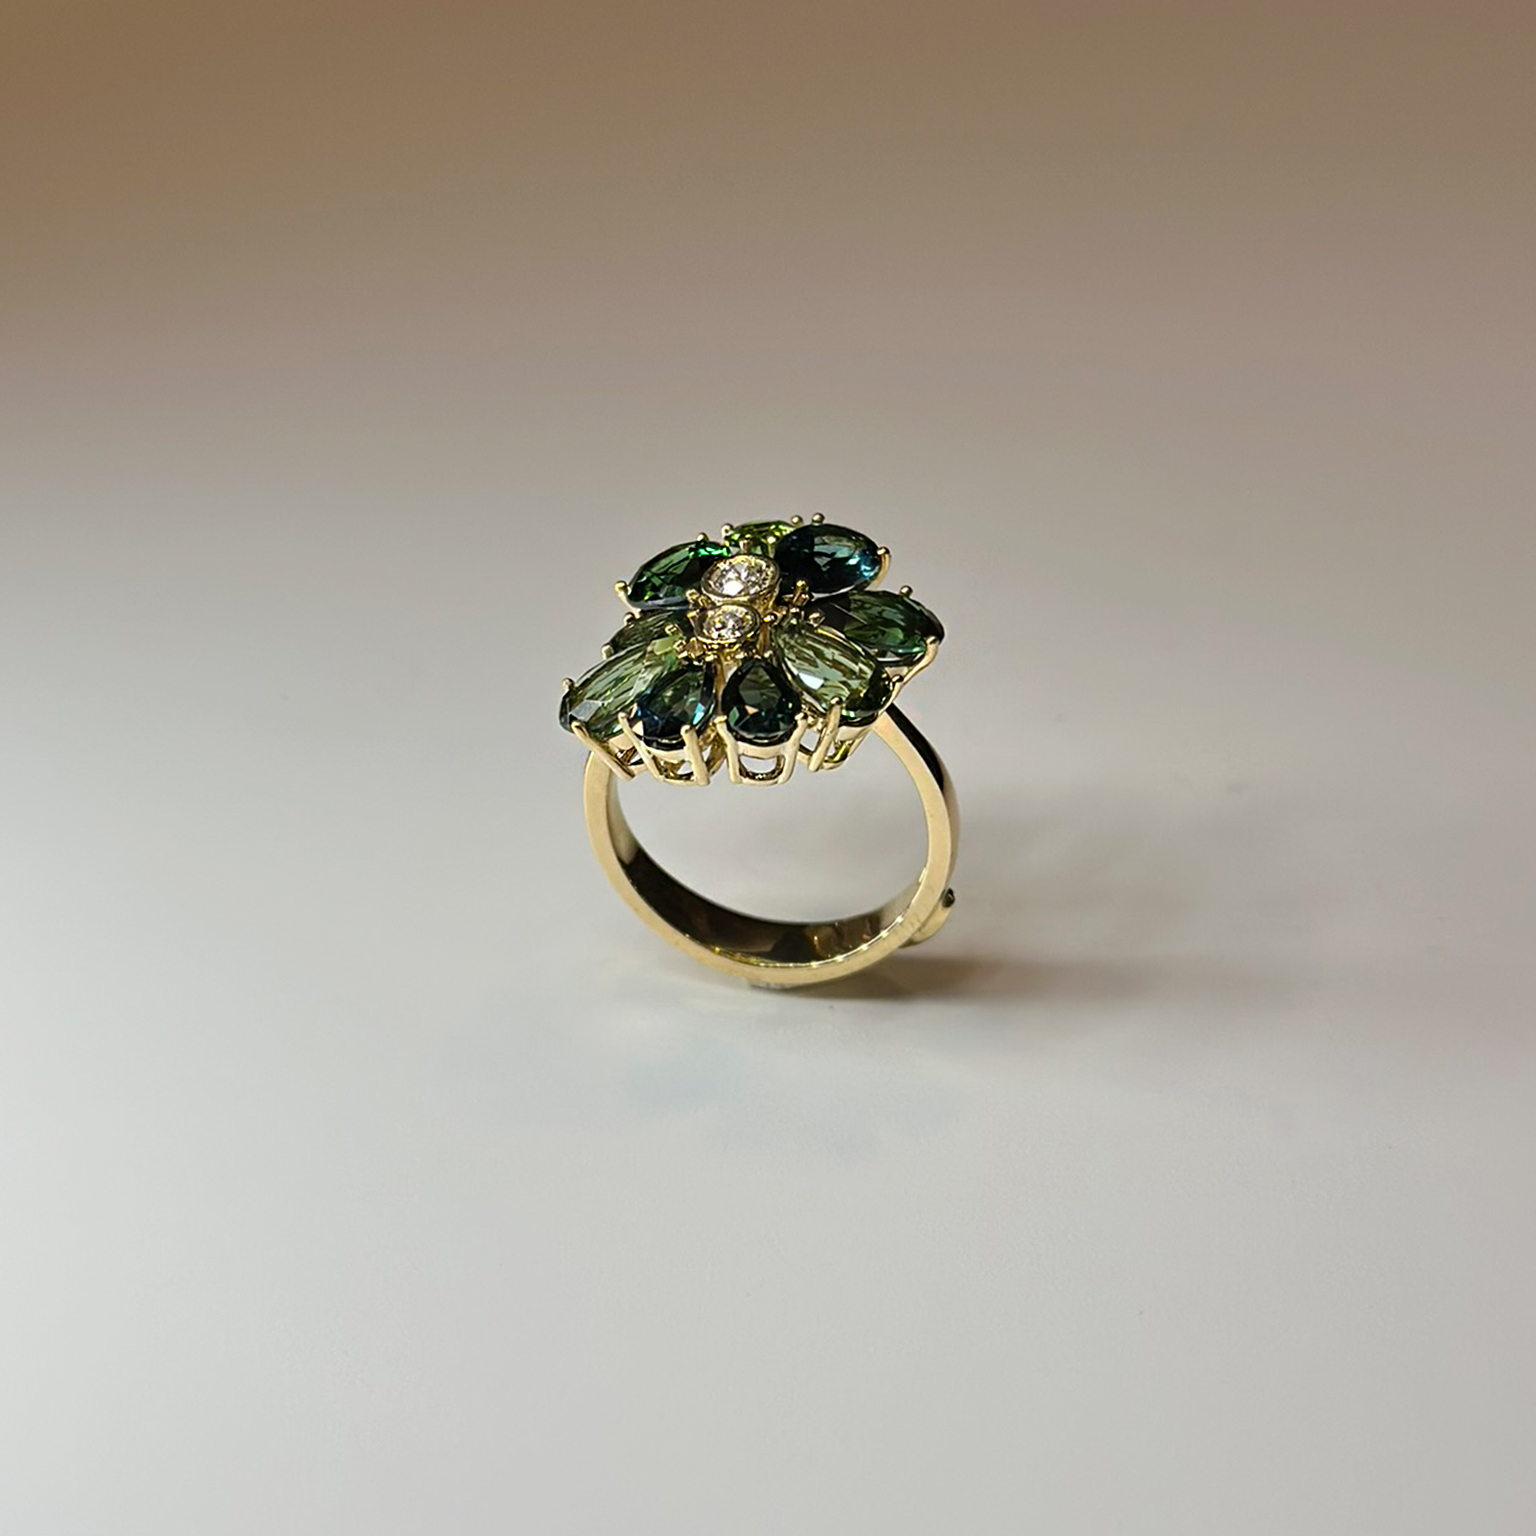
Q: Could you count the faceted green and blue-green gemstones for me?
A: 9